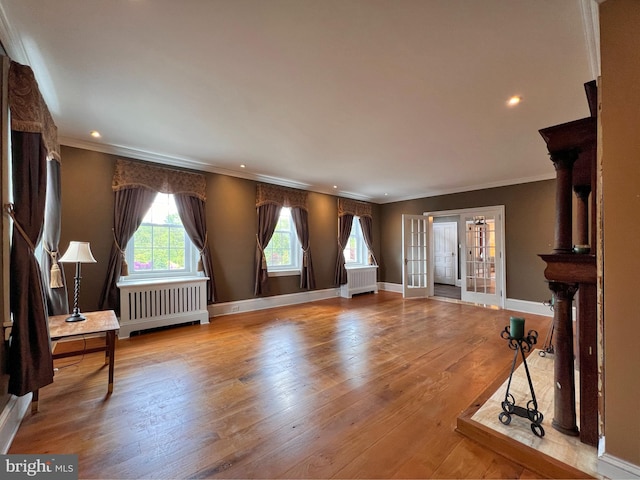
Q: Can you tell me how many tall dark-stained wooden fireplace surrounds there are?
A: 1